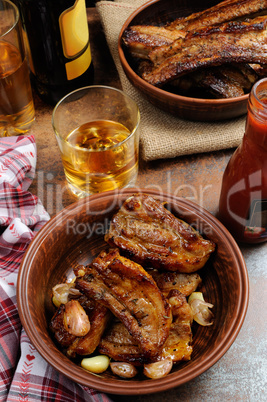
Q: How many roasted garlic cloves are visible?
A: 6